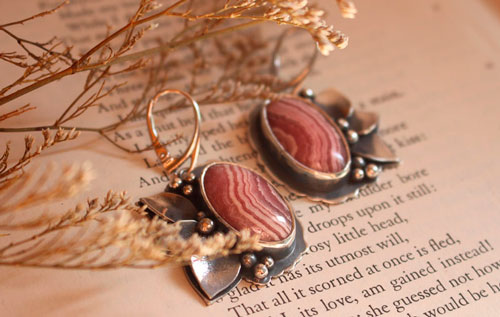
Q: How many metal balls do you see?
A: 14